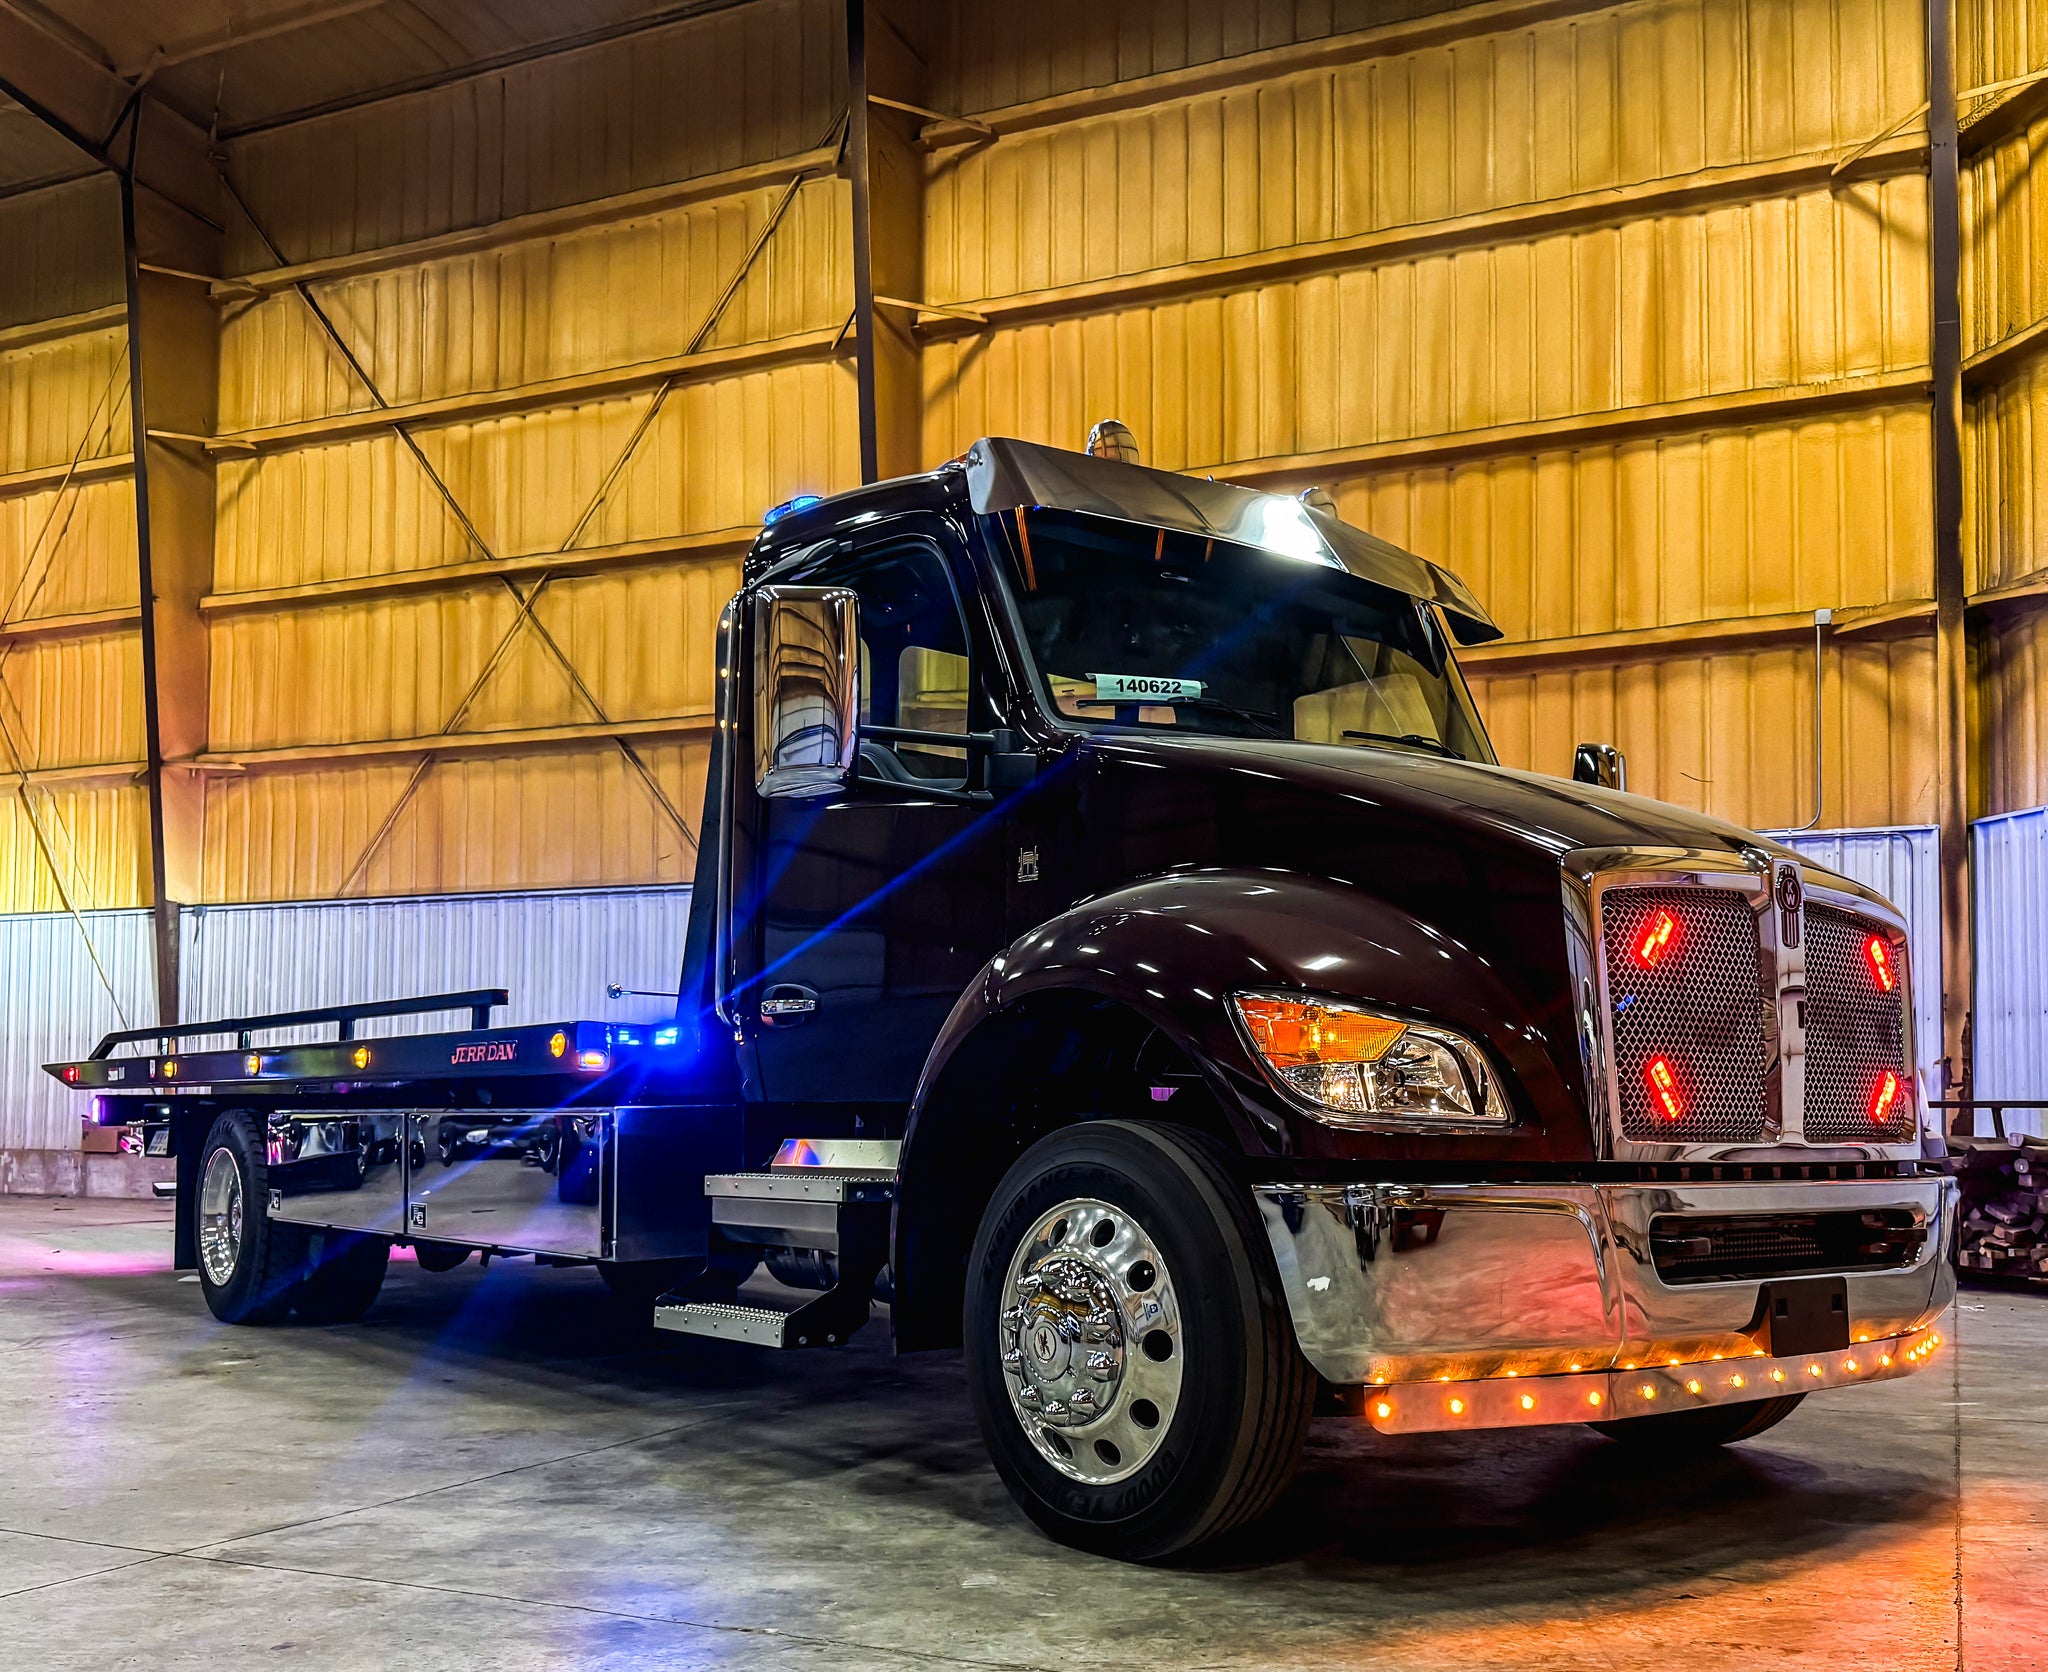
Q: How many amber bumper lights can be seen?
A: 15